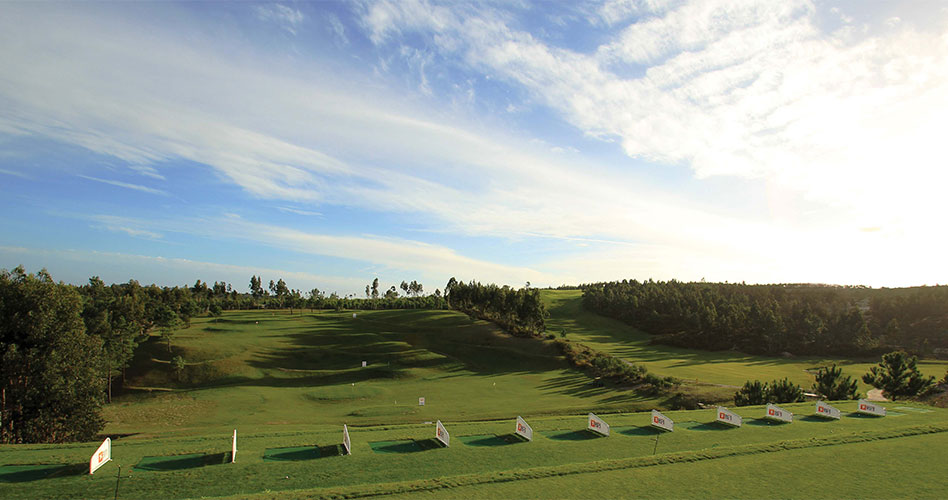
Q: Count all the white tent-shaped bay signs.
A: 11